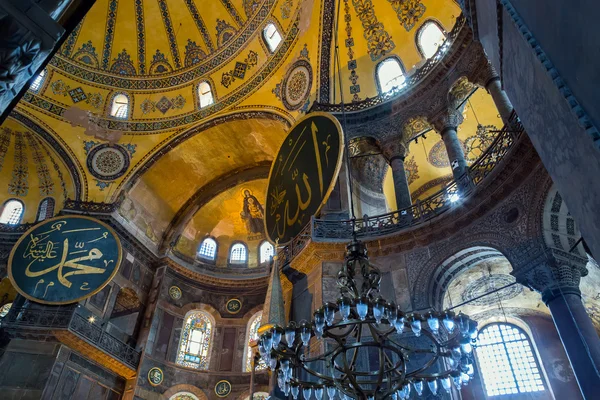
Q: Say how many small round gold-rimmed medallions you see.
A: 4